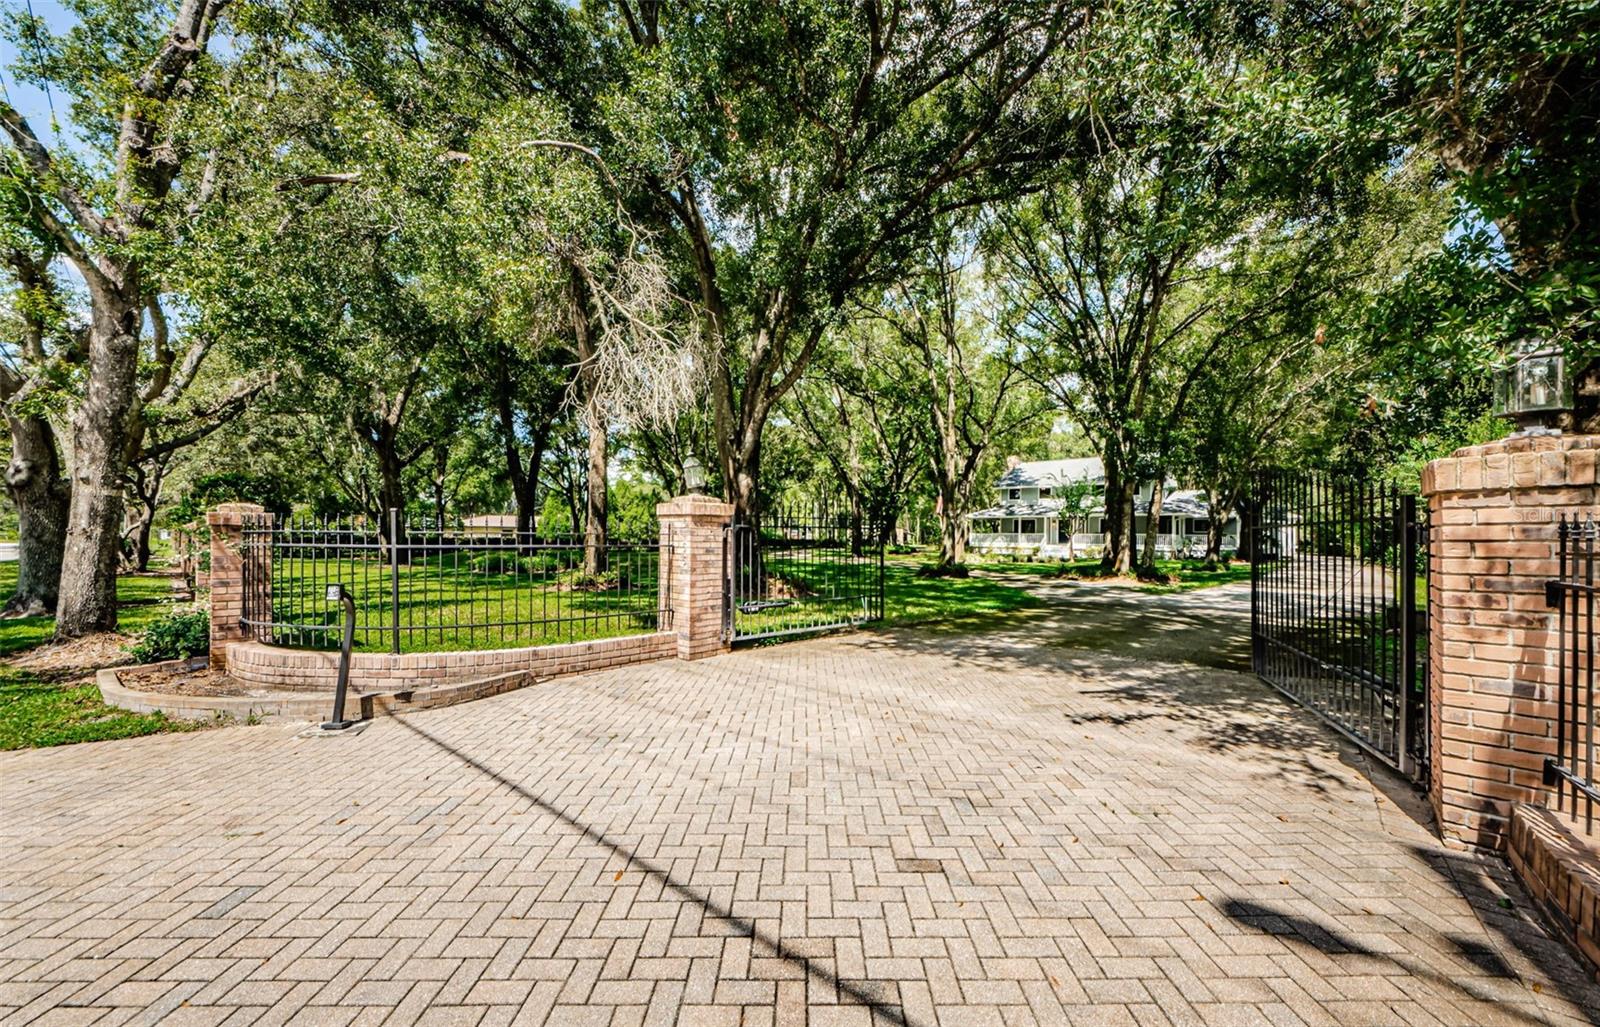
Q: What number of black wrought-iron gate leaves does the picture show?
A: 2